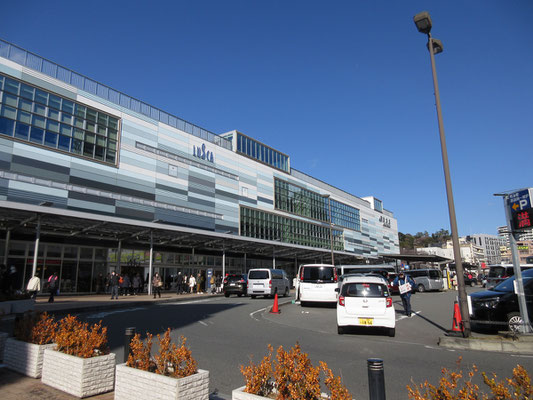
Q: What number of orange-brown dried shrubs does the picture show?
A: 5